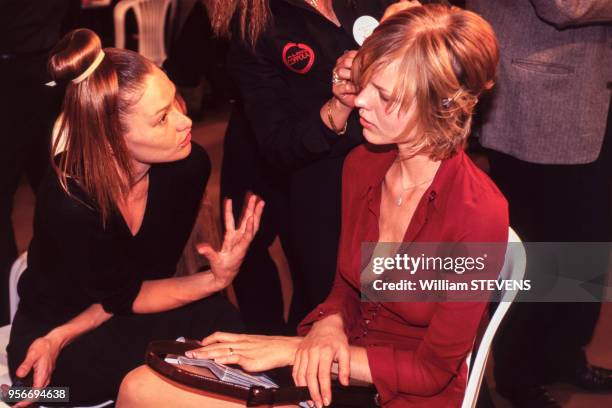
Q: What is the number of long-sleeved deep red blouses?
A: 1